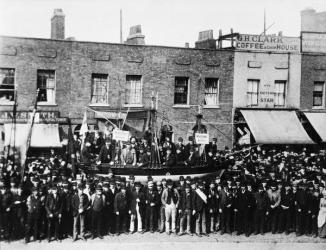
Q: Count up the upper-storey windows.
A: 9